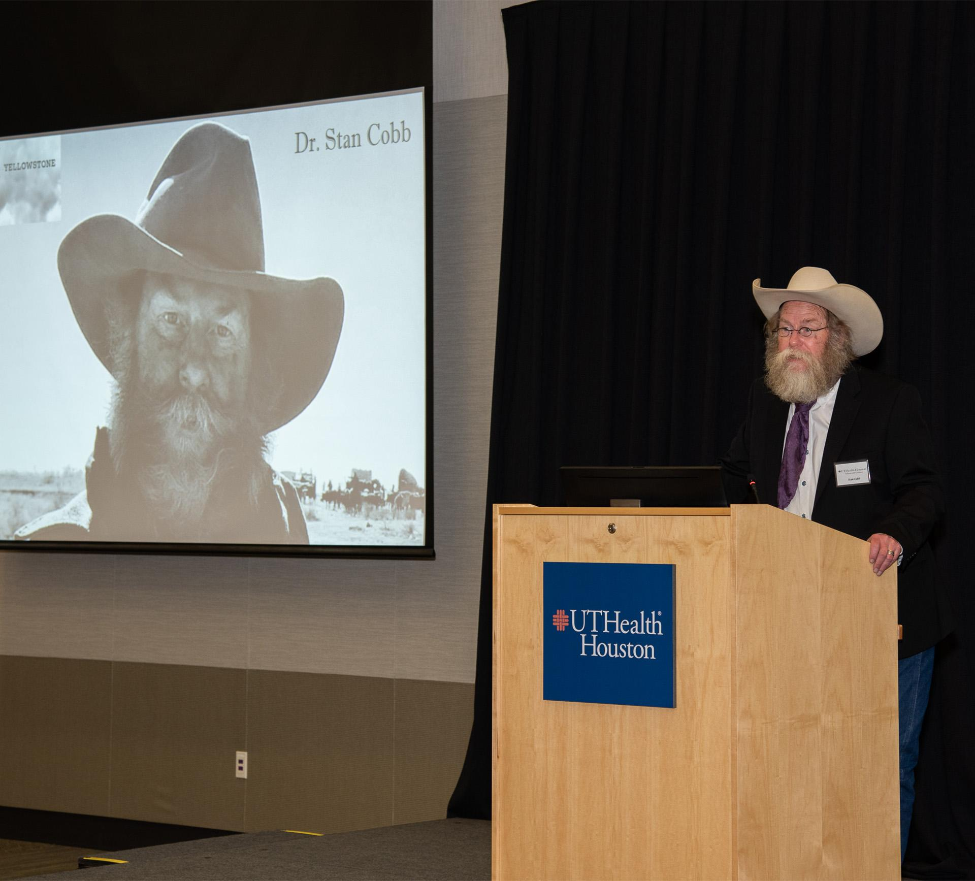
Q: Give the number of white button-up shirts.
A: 1